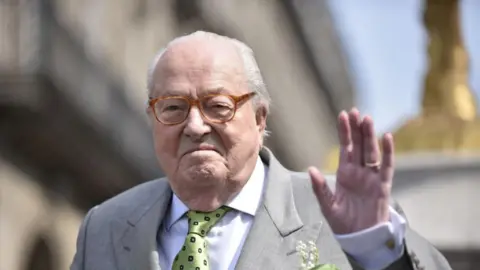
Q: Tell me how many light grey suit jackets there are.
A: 1